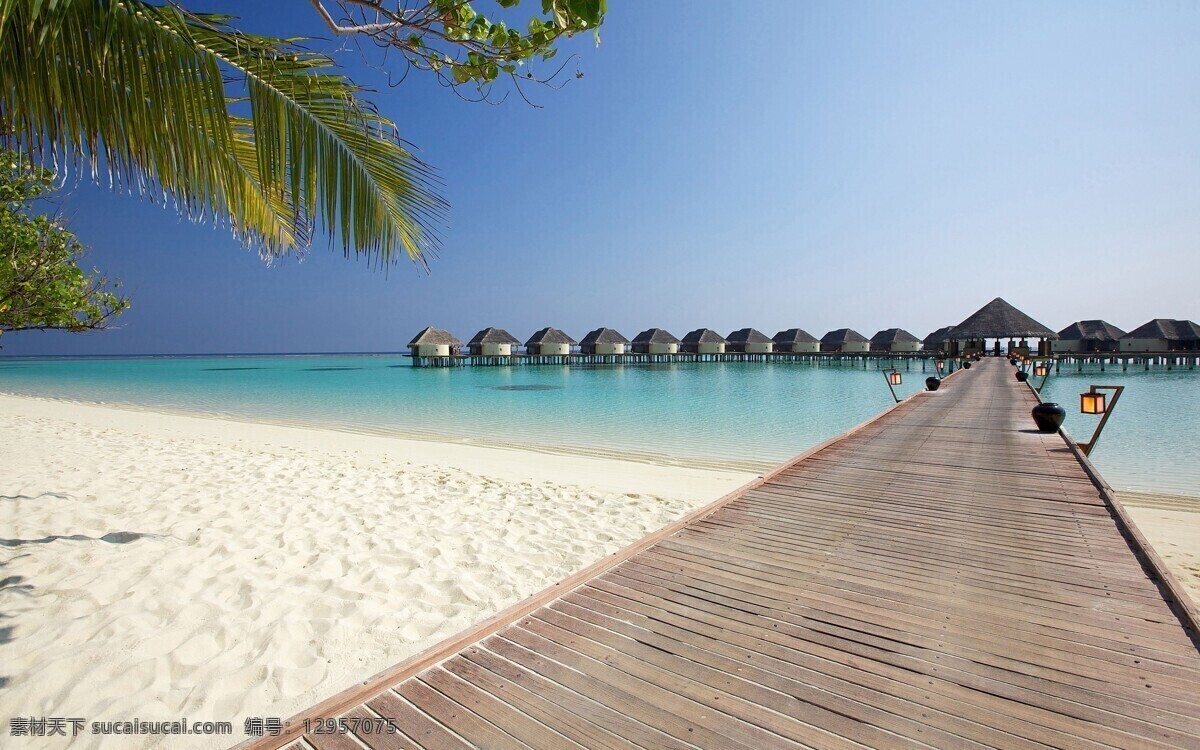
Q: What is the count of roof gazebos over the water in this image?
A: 14